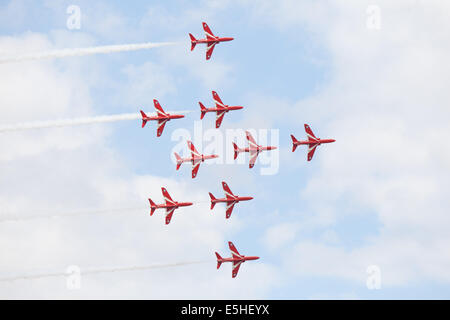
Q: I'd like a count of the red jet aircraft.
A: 9